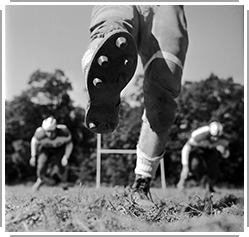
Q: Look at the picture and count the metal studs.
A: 5